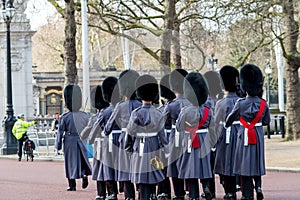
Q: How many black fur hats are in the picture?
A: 11